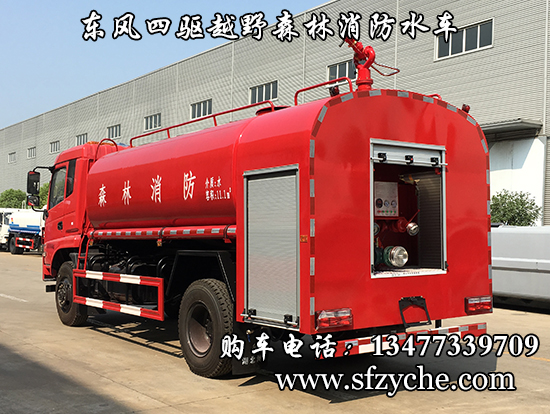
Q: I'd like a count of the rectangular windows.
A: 10